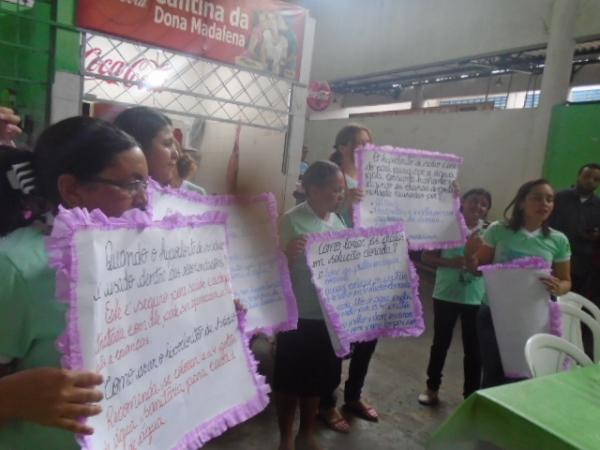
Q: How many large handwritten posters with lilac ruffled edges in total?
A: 5